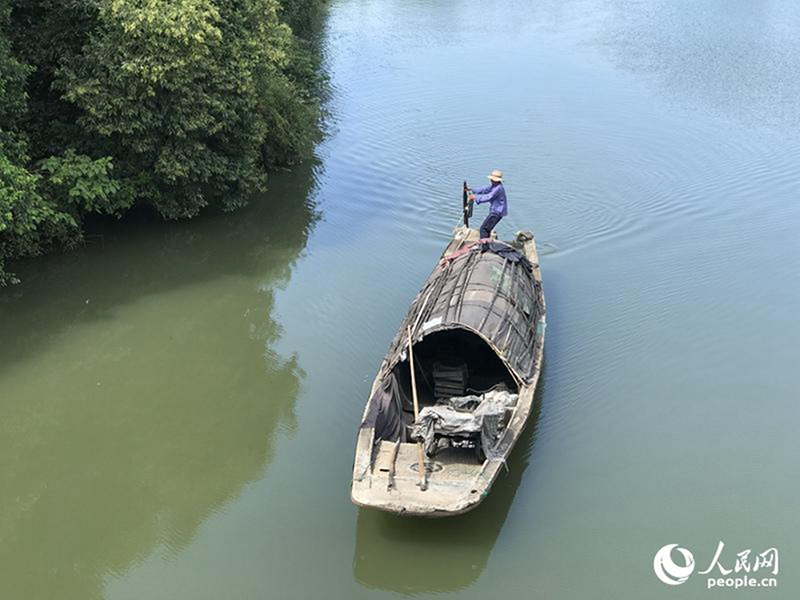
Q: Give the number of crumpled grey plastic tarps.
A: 1